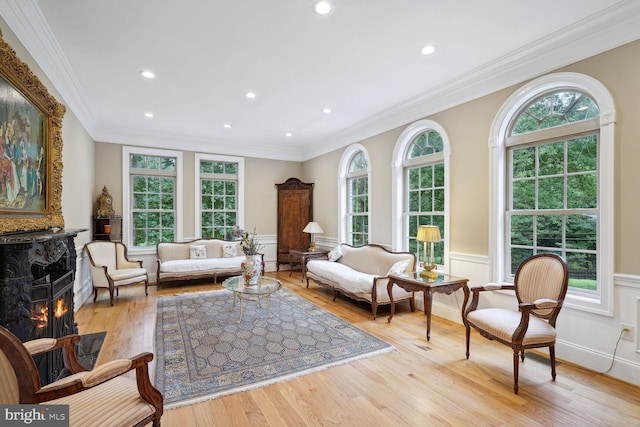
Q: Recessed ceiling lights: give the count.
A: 8